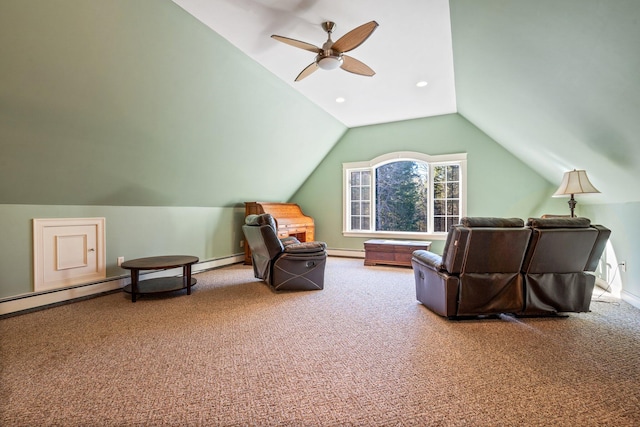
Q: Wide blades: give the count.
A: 4